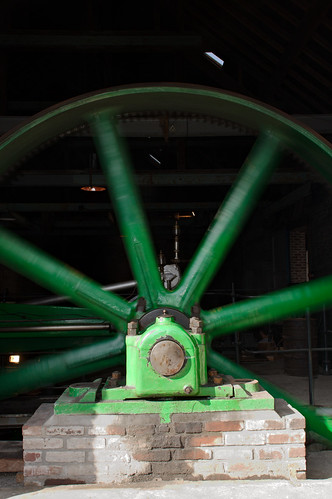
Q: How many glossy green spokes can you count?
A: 6